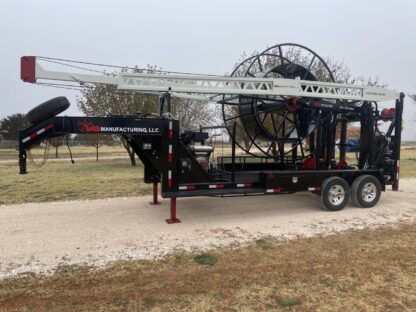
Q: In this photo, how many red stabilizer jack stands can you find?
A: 2